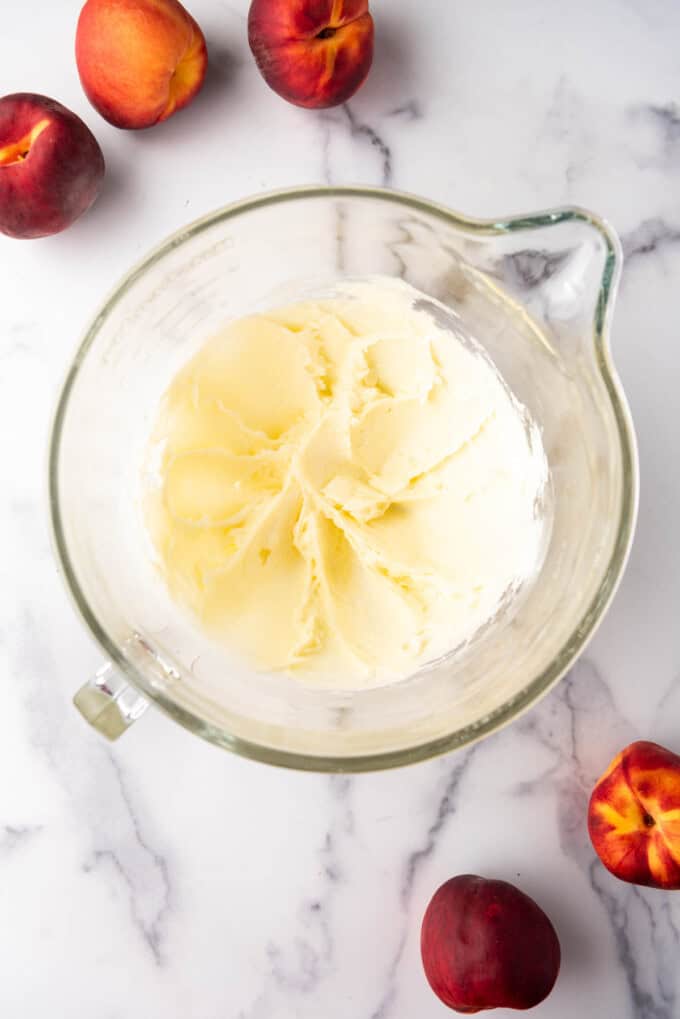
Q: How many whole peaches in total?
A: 5